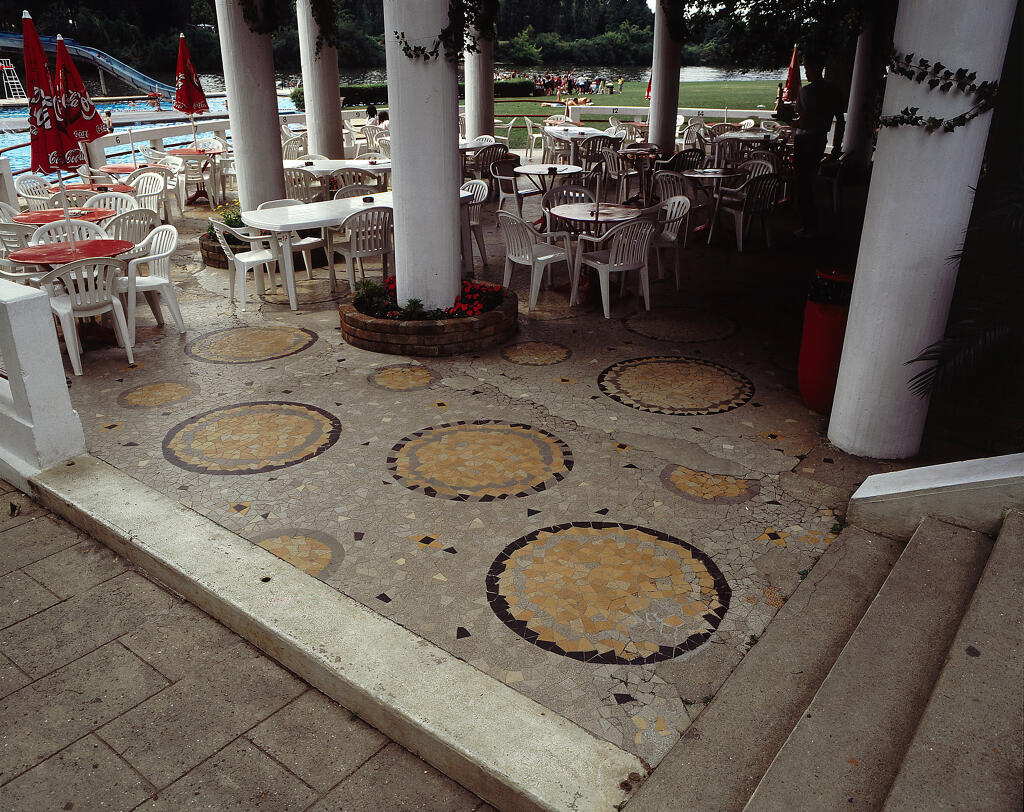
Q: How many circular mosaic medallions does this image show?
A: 11